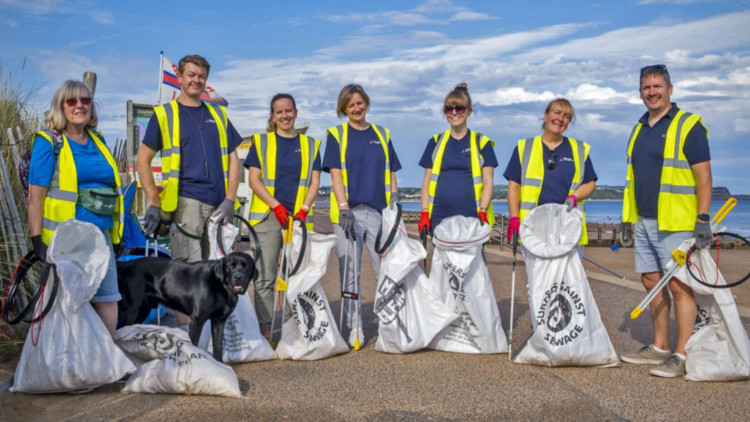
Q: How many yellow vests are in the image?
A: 7